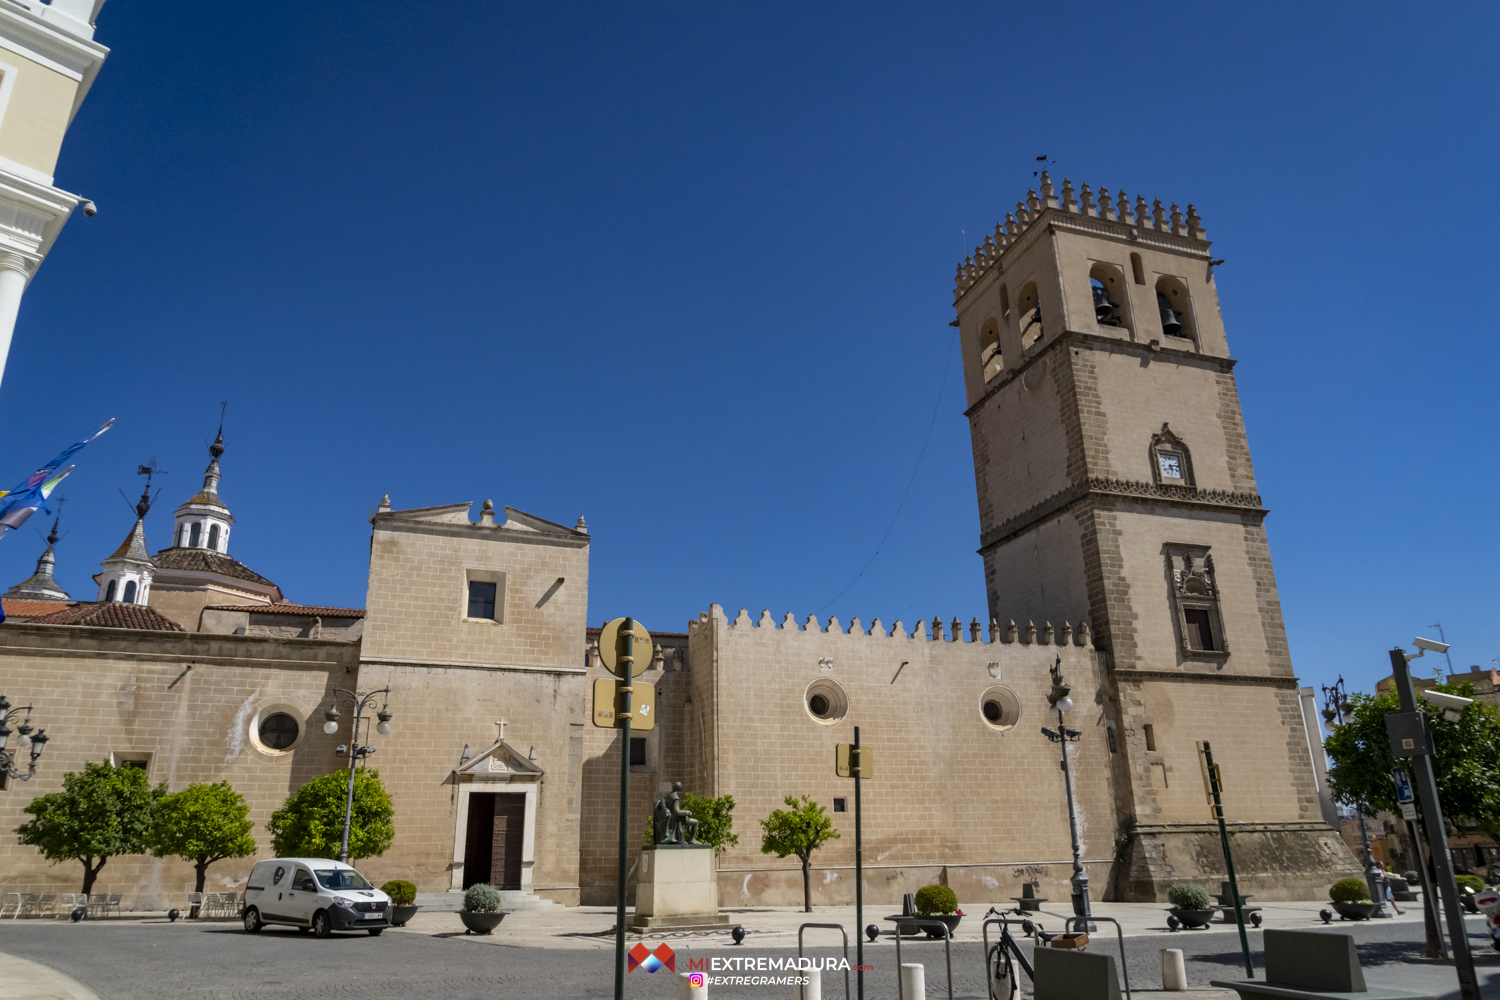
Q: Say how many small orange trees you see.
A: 5